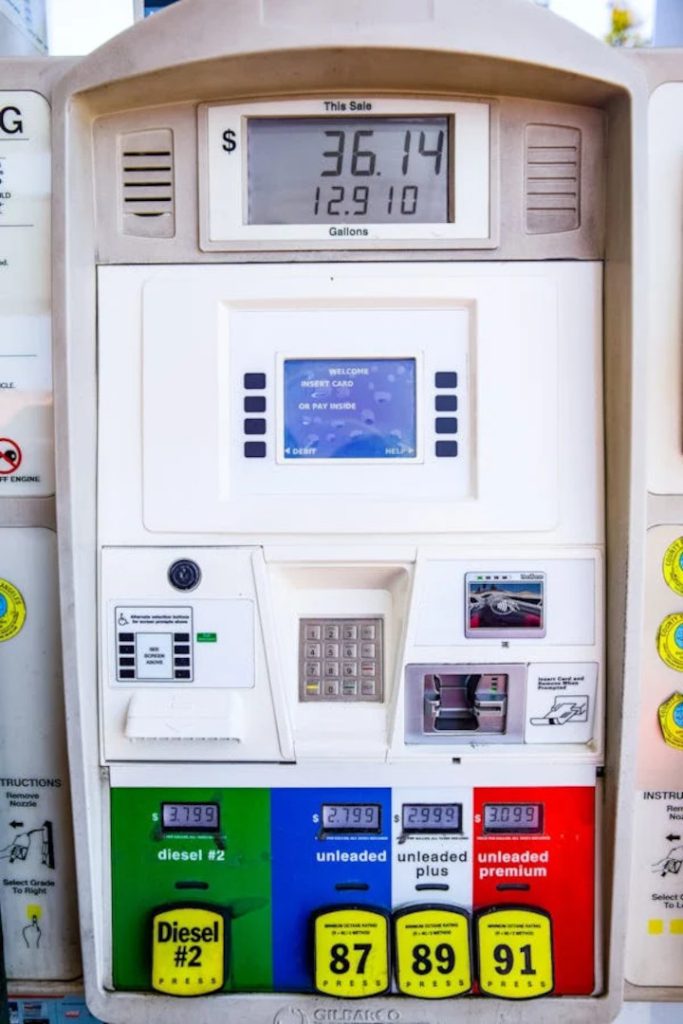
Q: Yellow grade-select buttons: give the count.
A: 4